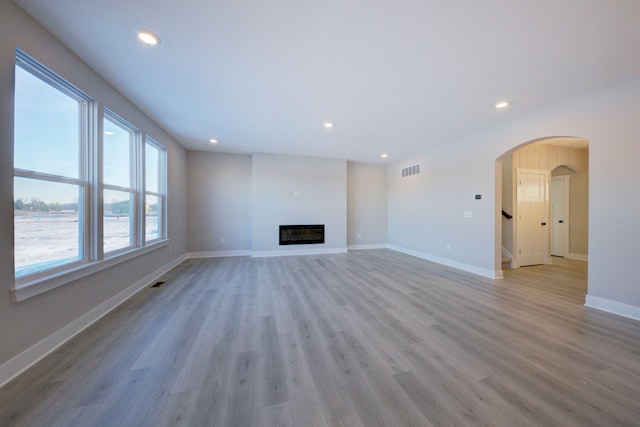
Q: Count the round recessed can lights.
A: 5